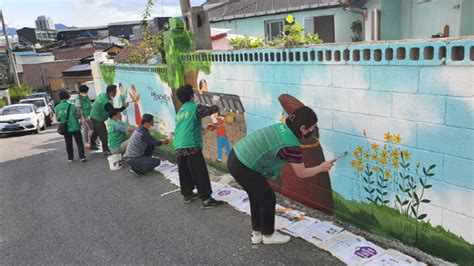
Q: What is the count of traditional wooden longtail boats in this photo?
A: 0